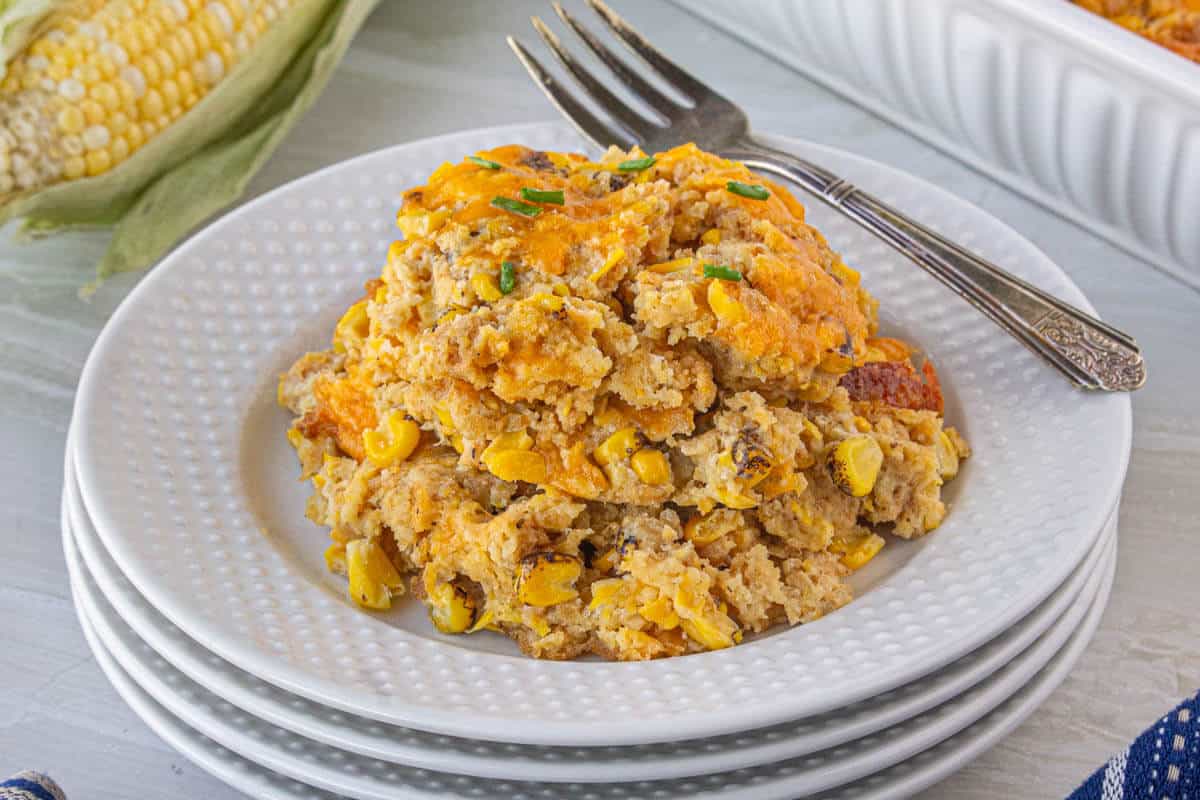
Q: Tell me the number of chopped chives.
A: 7